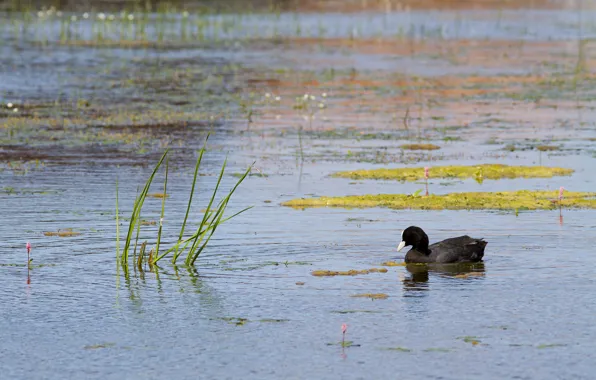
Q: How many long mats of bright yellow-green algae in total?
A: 2